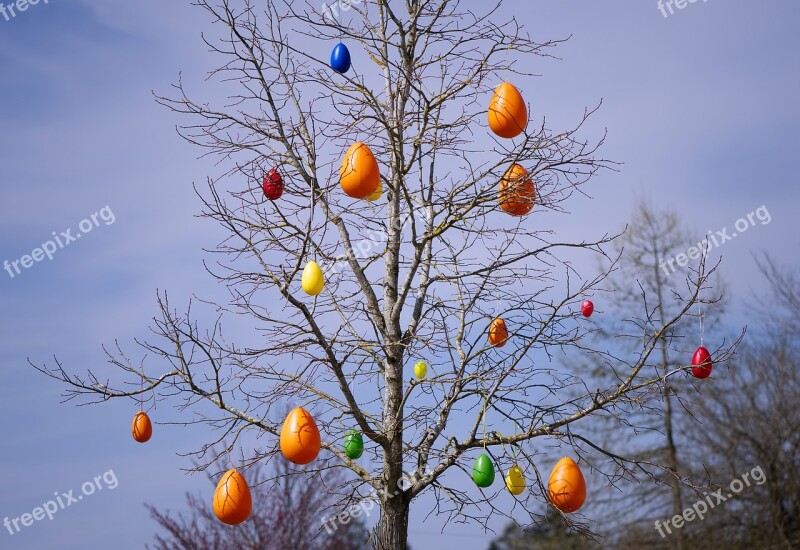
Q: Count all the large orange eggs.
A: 6